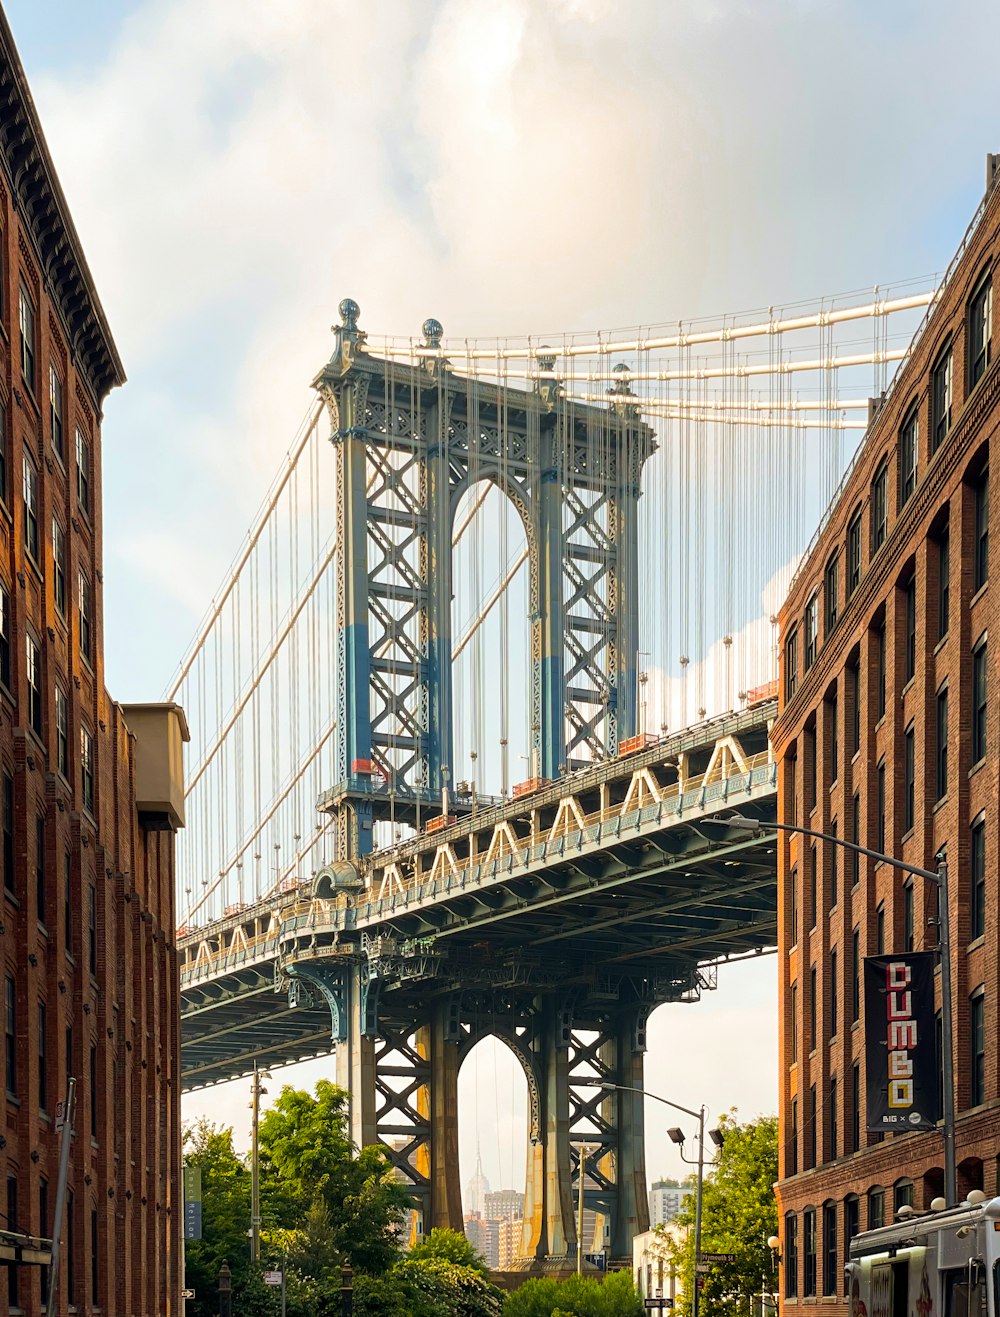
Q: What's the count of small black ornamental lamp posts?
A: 2